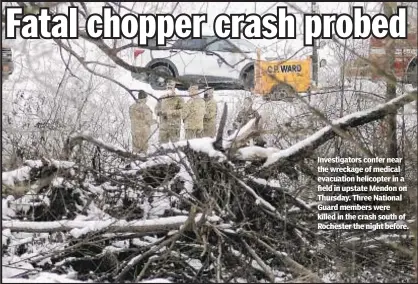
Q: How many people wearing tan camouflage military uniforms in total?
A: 4